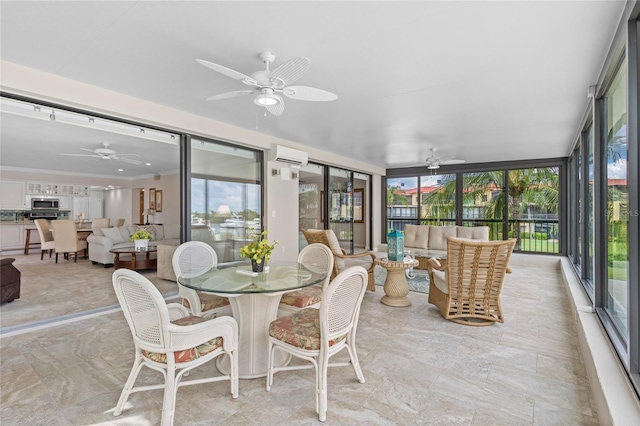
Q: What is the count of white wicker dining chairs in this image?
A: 4